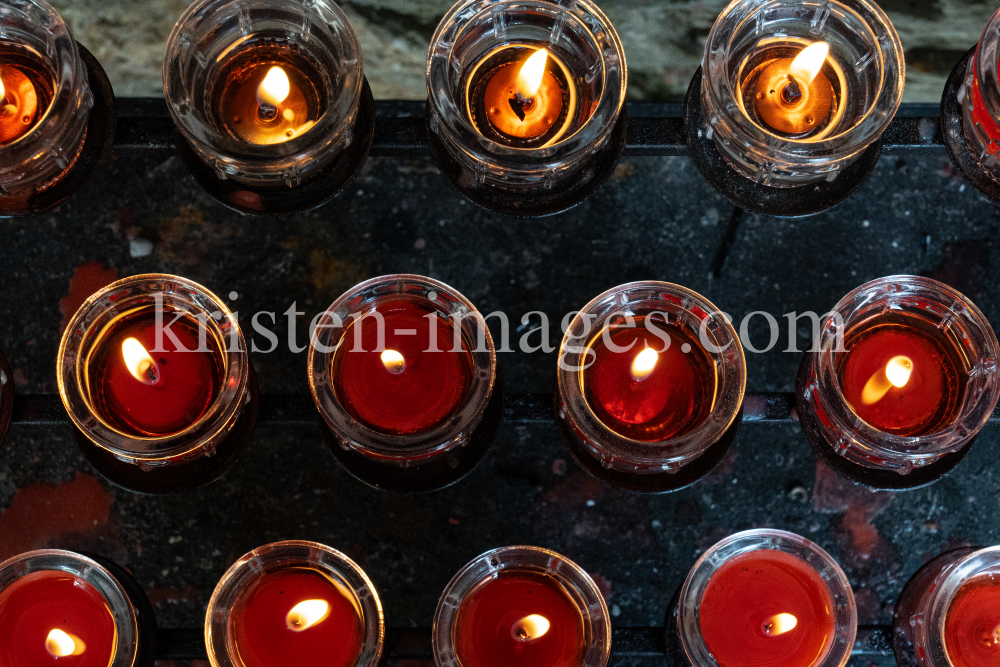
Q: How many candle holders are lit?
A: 13